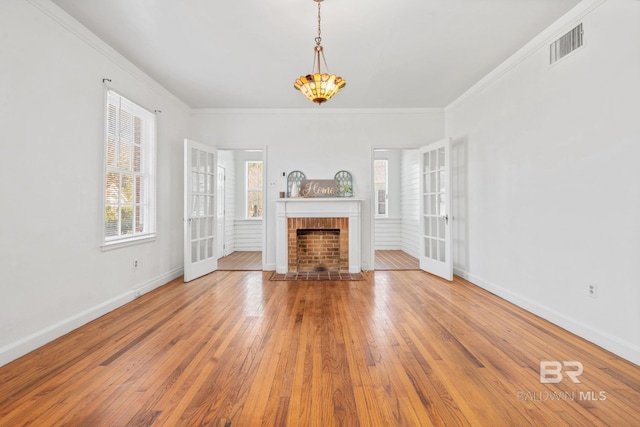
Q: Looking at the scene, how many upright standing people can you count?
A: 0